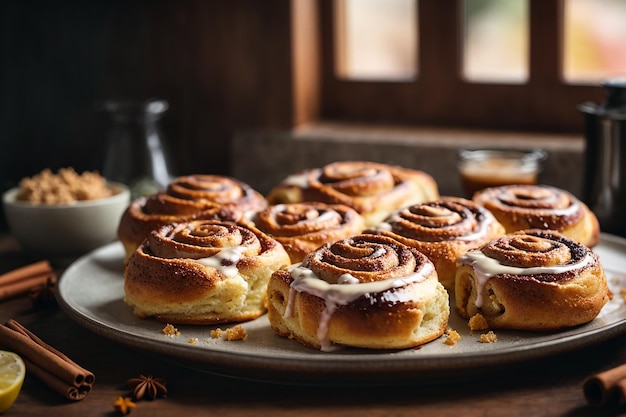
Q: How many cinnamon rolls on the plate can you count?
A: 8